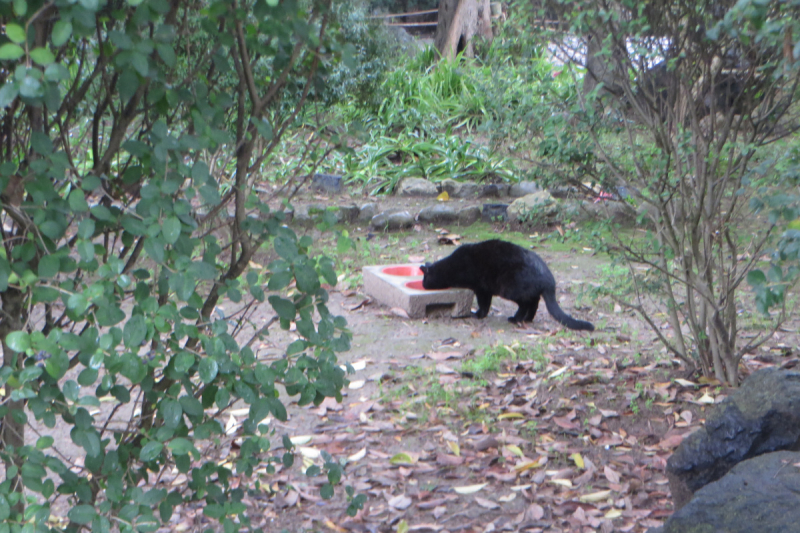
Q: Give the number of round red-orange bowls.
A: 2